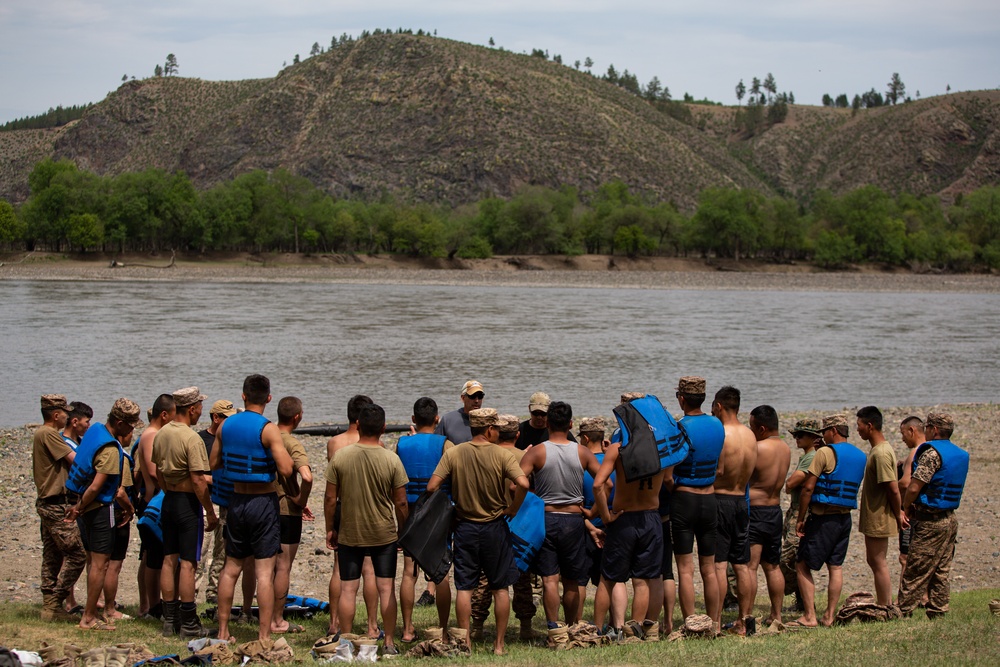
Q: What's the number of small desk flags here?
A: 0